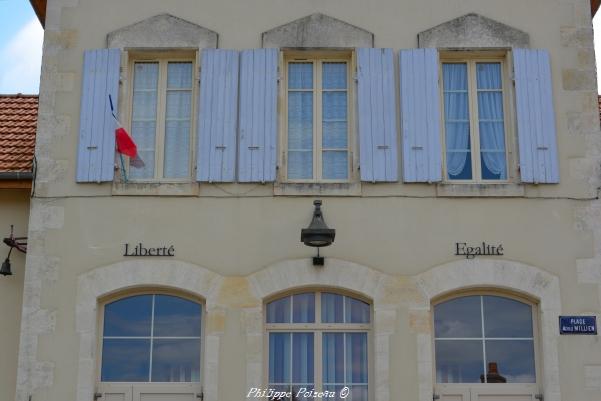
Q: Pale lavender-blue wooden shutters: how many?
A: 6